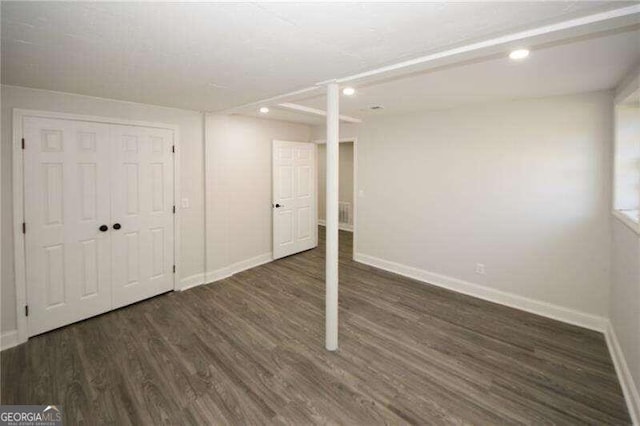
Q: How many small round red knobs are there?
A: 0